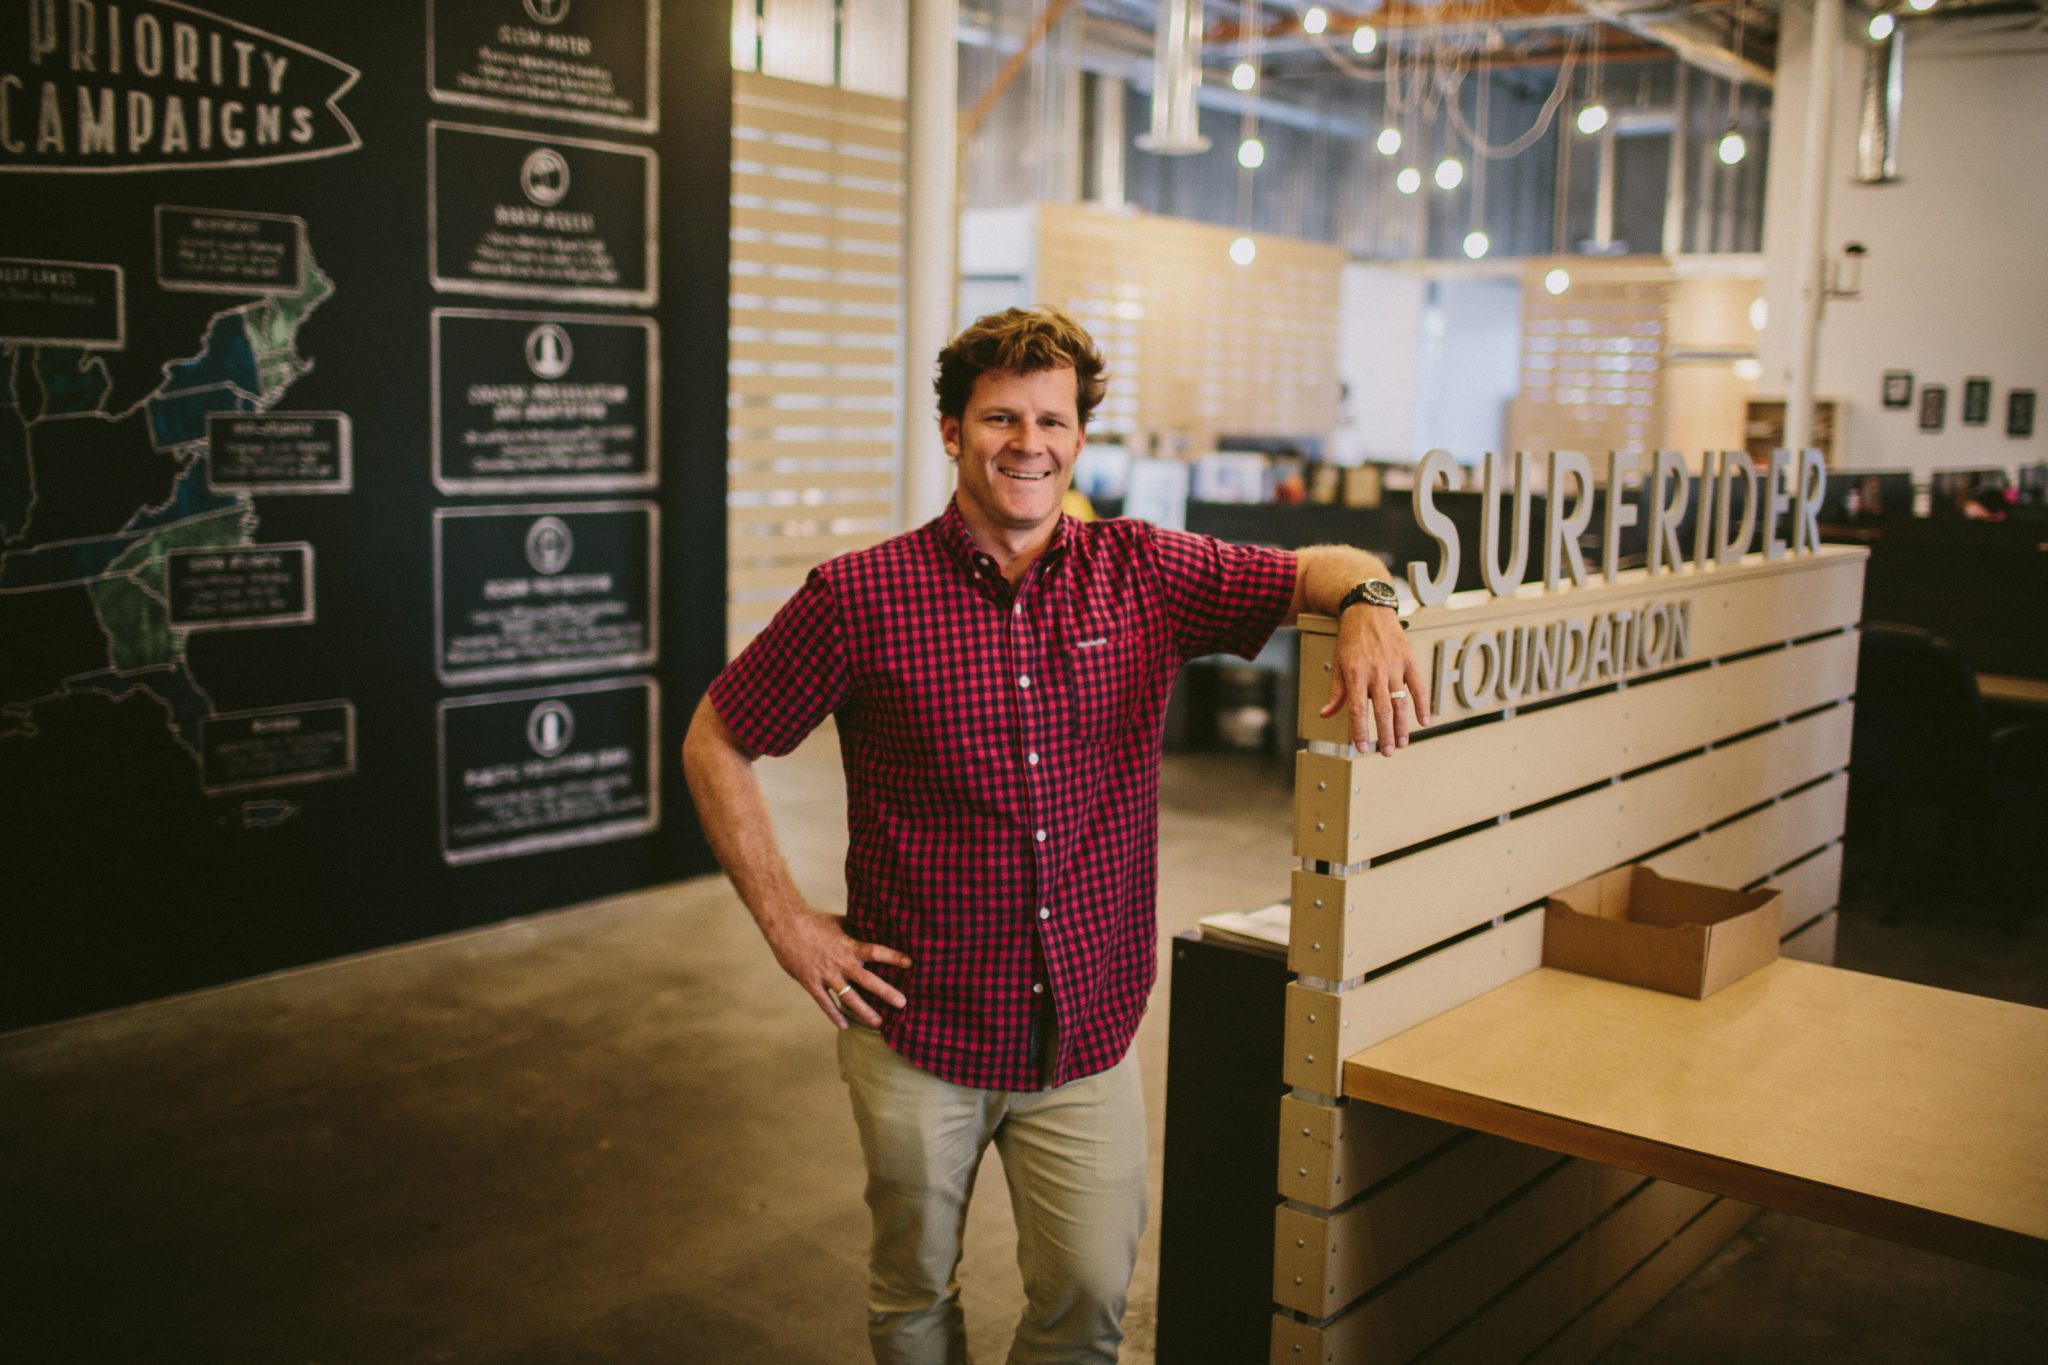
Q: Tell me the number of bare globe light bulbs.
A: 14